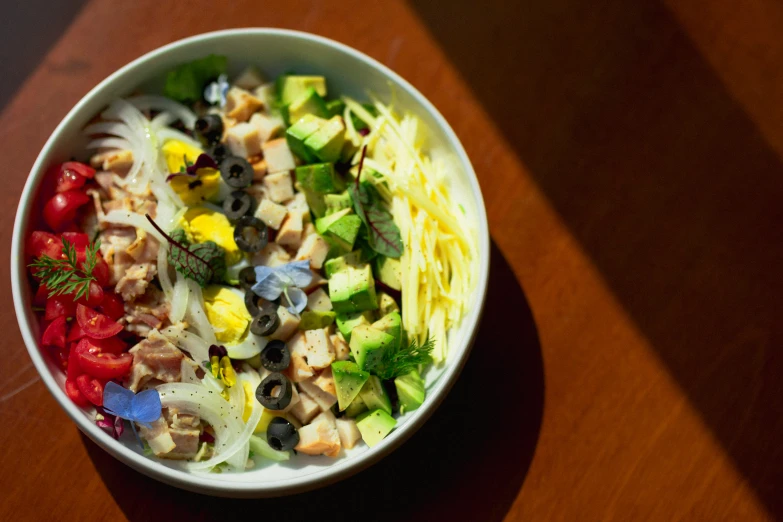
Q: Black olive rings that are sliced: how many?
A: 11